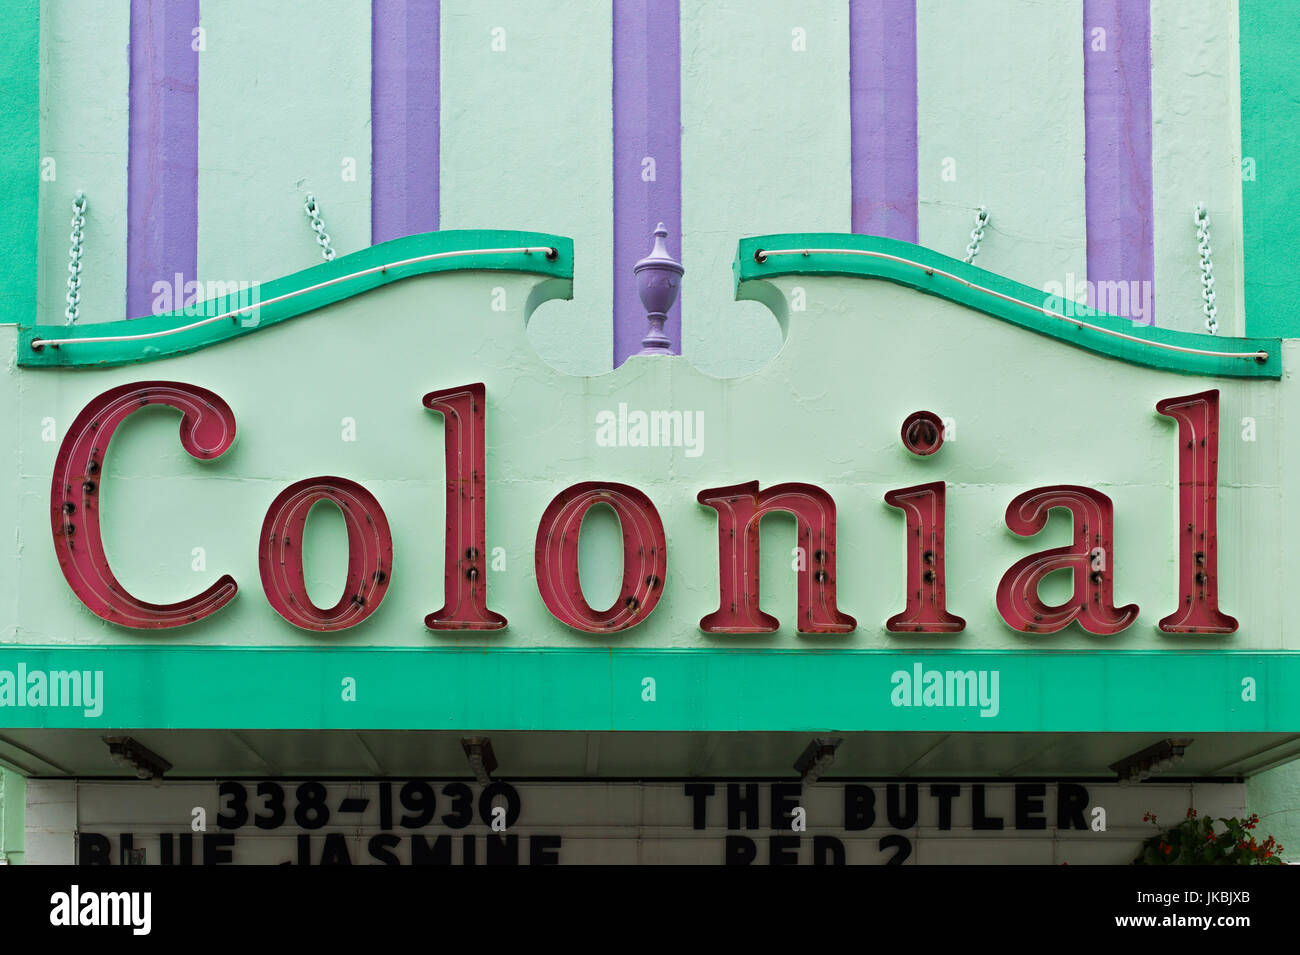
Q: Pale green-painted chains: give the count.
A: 4